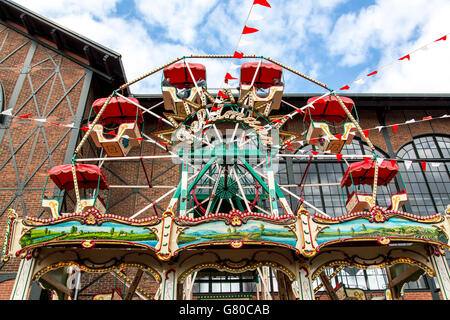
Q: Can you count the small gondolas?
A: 6